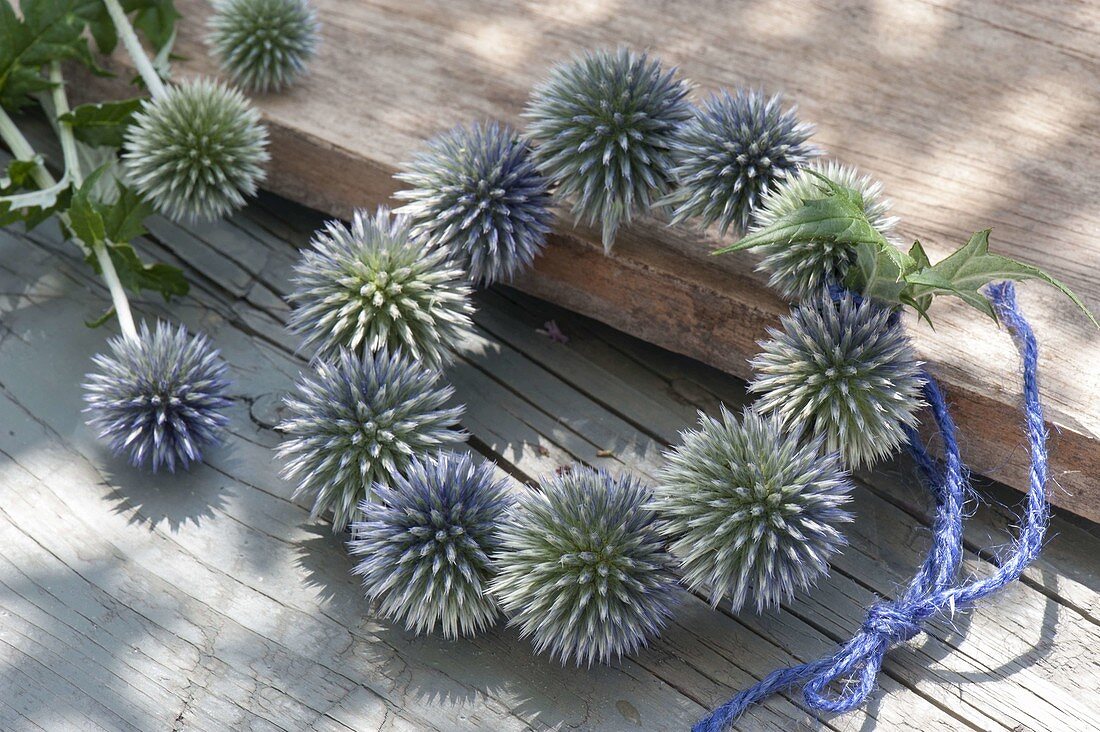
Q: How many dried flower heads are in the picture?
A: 13